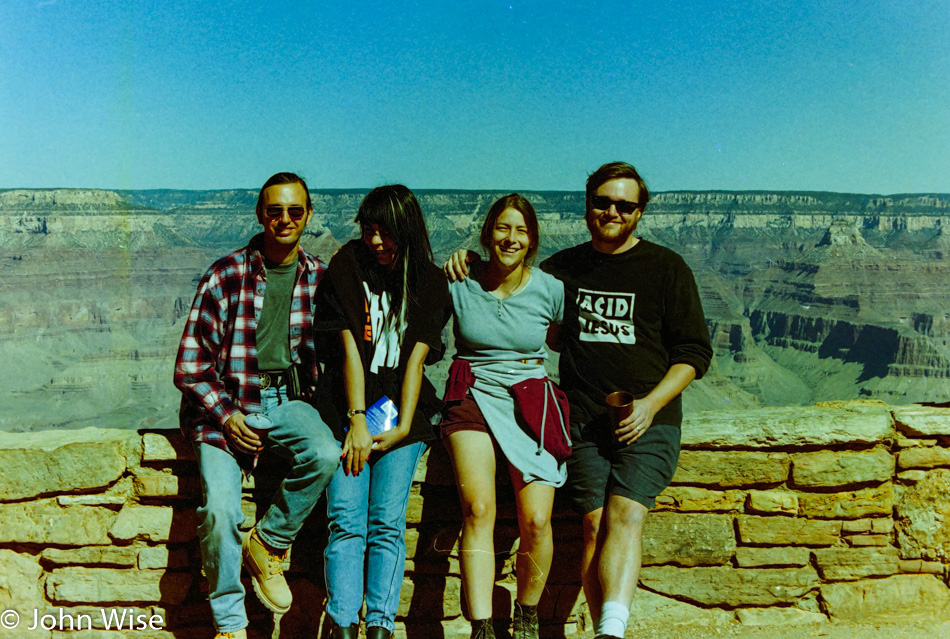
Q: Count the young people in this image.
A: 4